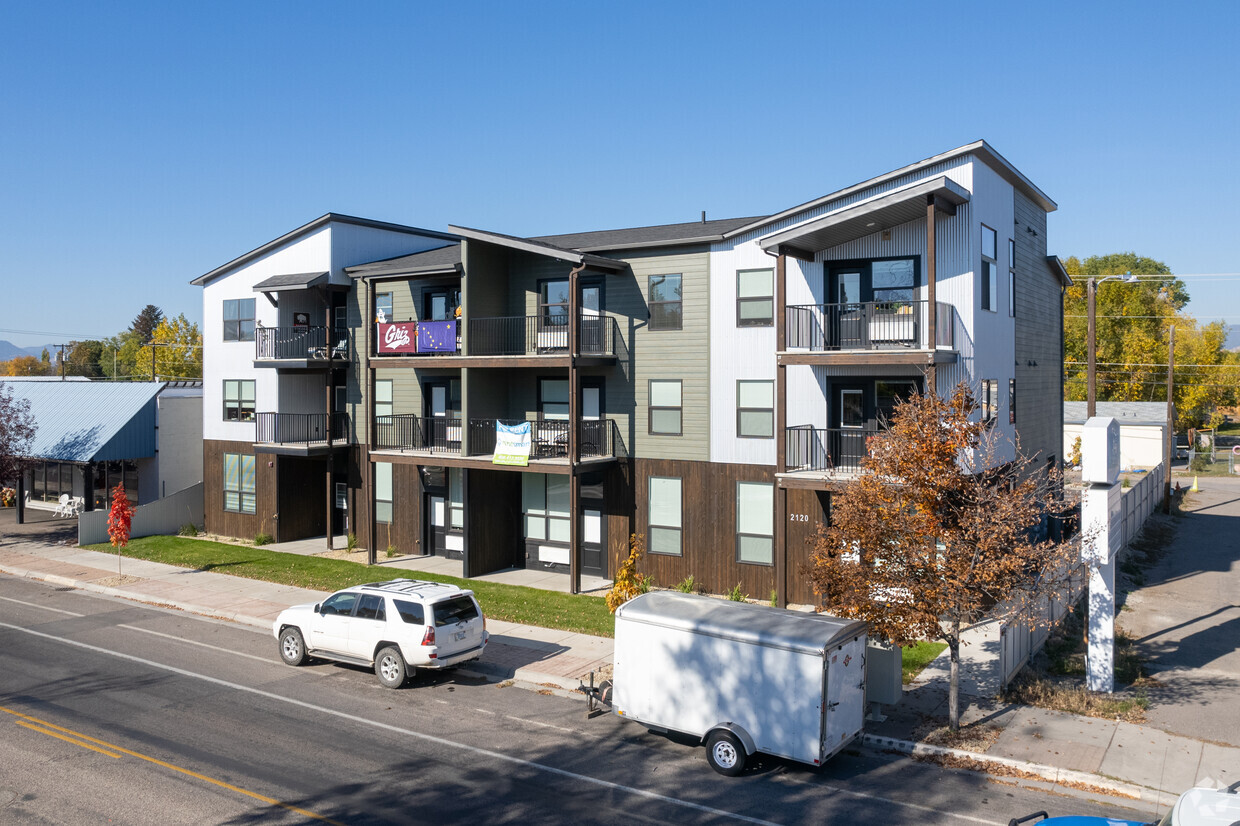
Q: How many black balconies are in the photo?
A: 8